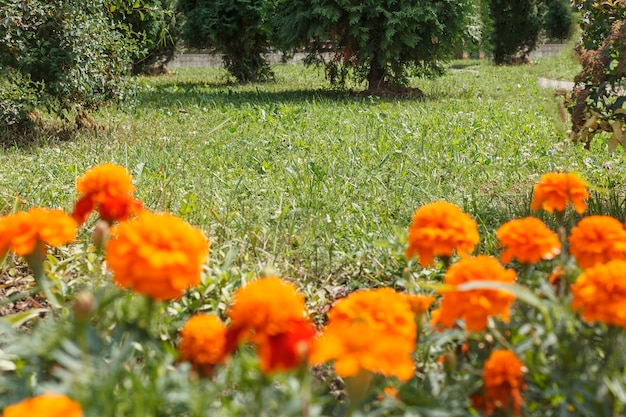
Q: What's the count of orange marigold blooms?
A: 14